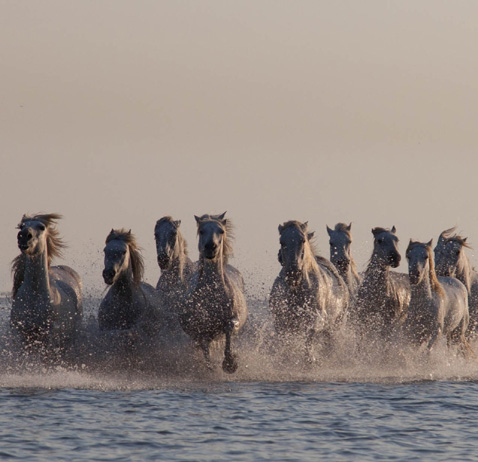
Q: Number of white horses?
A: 9